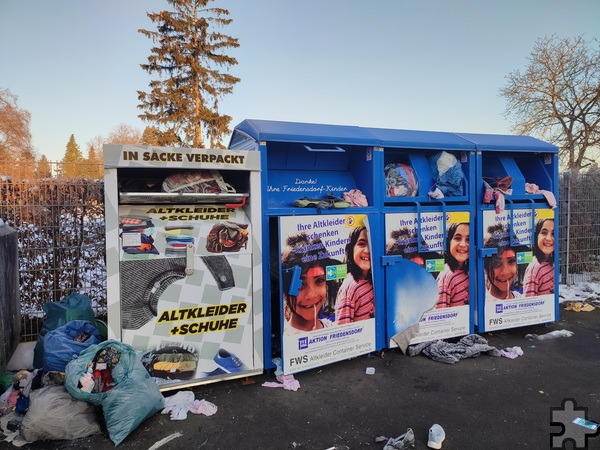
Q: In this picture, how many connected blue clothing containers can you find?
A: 3